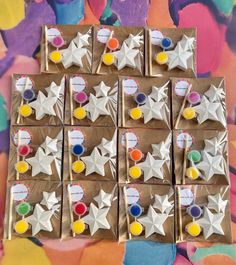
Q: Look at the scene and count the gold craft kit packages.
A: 15